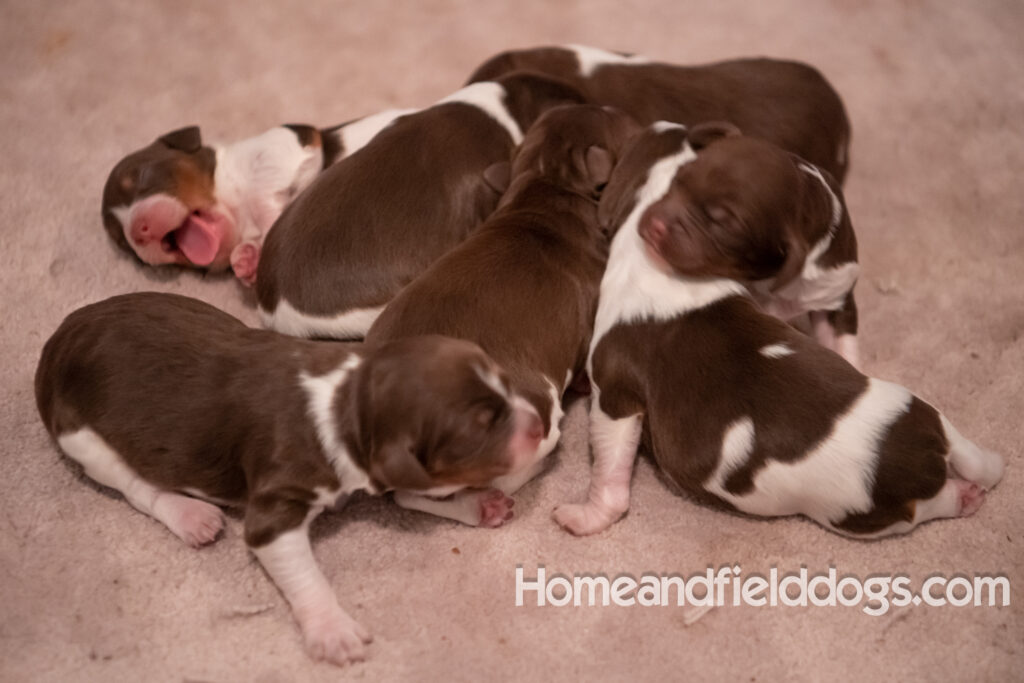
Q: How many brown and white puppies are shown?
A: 7